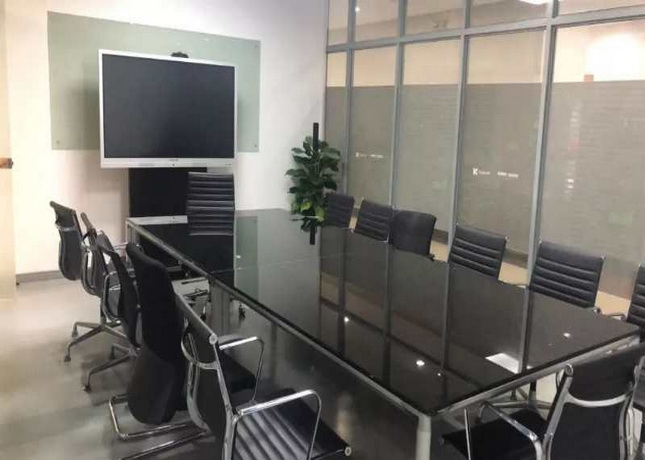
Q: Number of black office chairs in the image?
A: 13